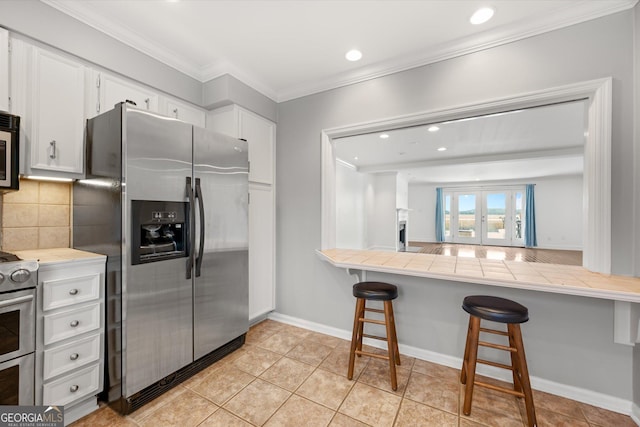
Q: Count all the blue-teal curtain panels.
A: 2